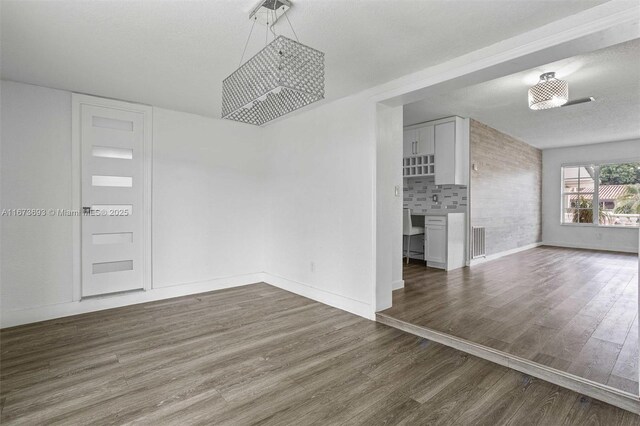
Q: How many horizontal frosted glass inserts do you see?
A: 6